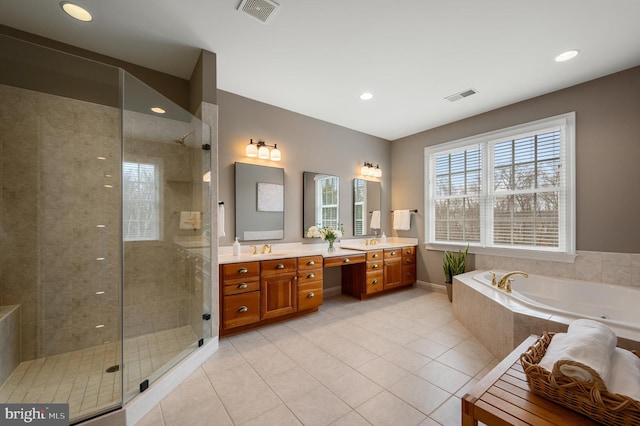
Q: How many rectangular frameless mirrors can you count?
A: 3